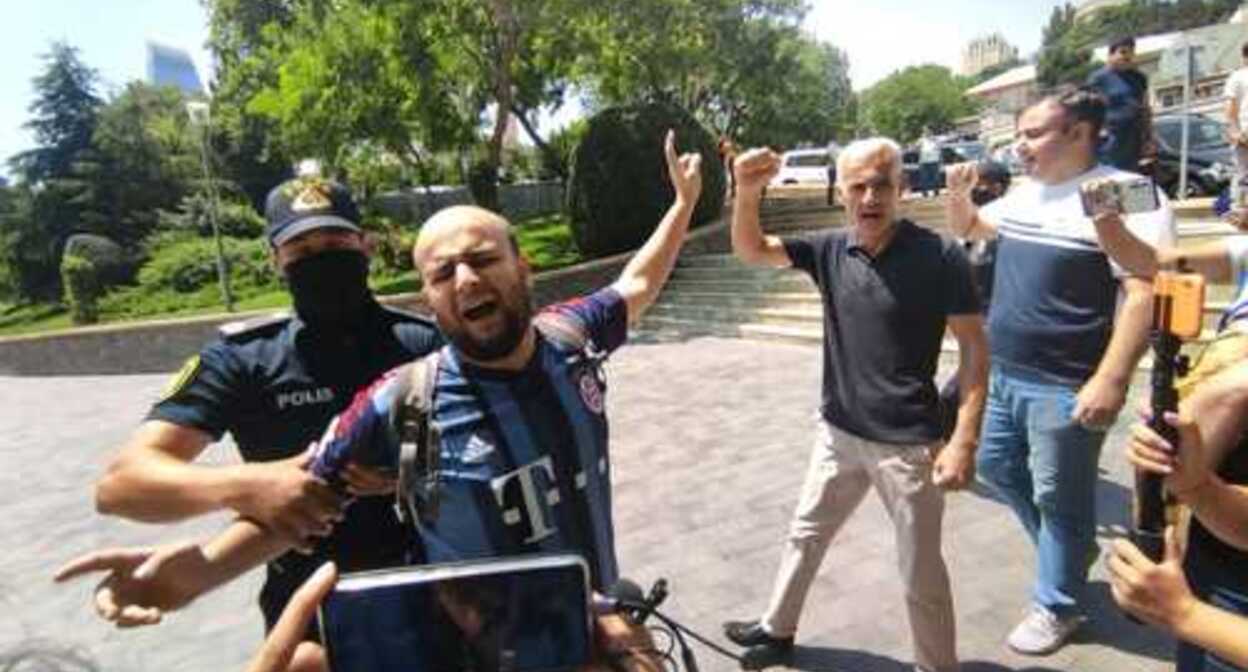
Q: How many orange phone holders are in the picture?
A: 1